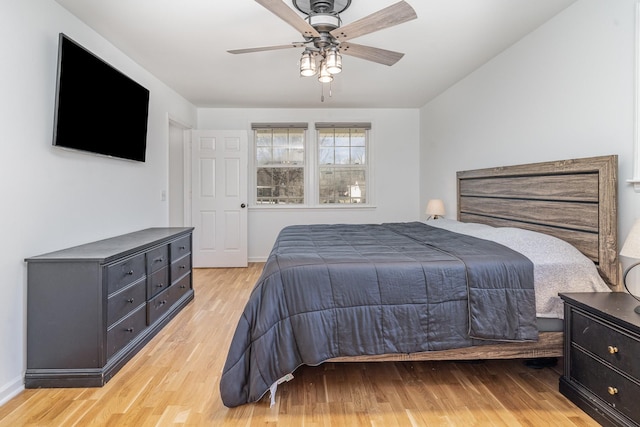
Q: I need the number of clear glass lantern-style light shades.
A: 3